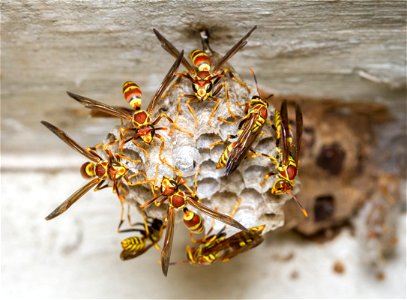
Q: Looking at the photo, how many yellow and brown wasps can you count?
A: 8